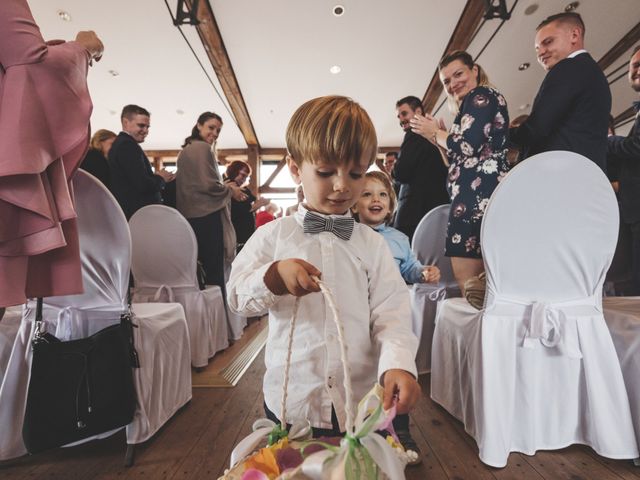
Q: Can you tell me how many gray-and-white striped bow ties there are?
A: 1